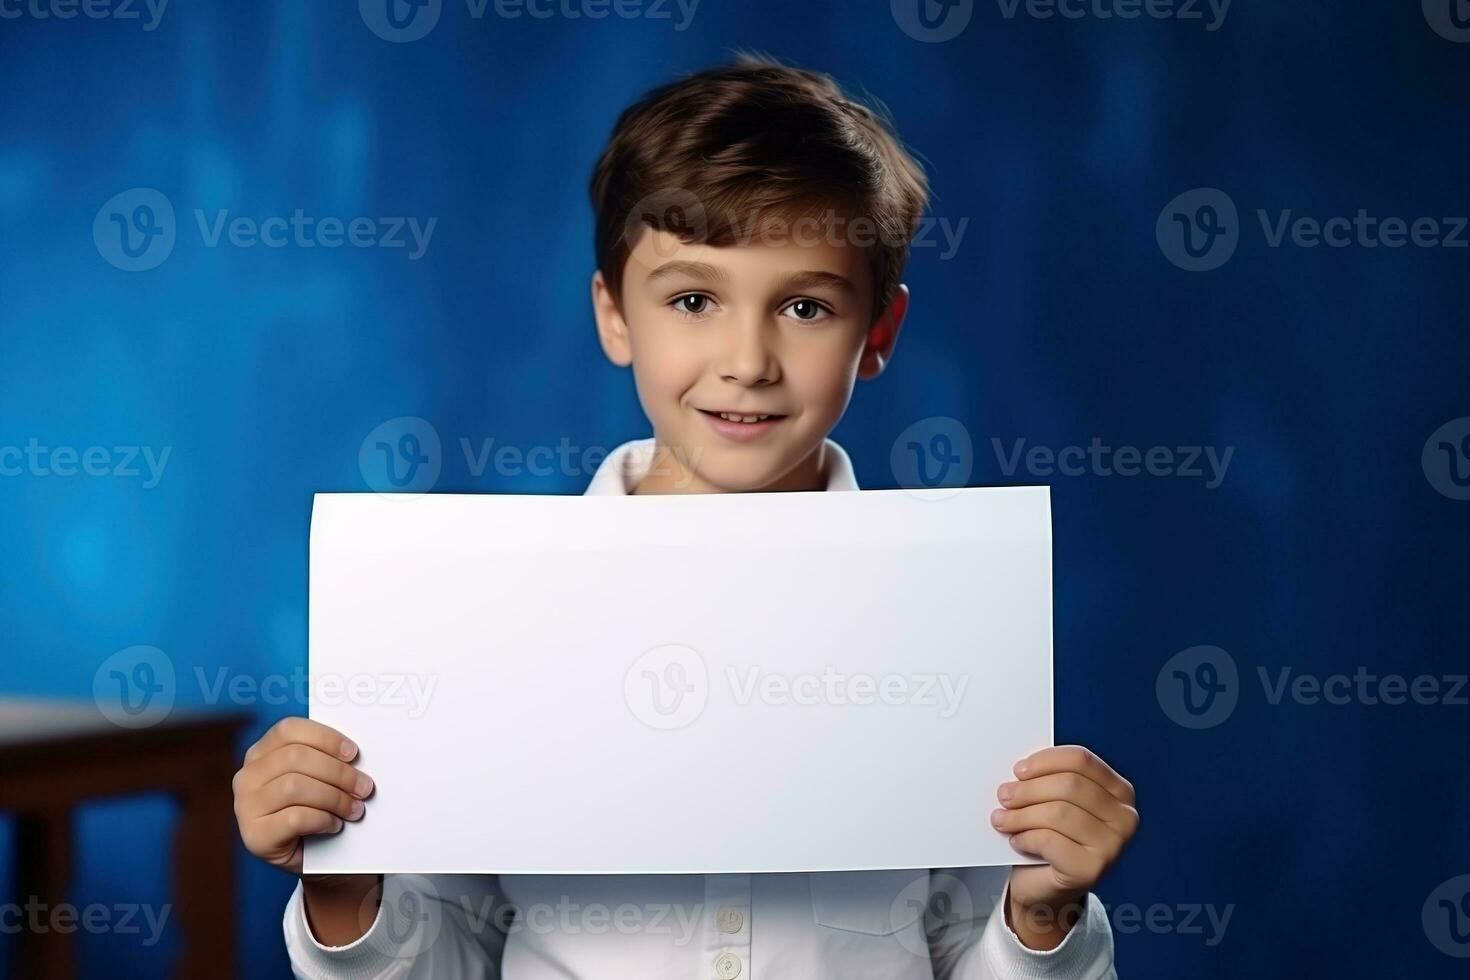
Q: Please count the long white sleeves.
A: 2